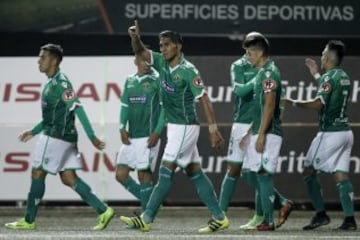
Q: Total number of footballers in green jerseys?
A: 6